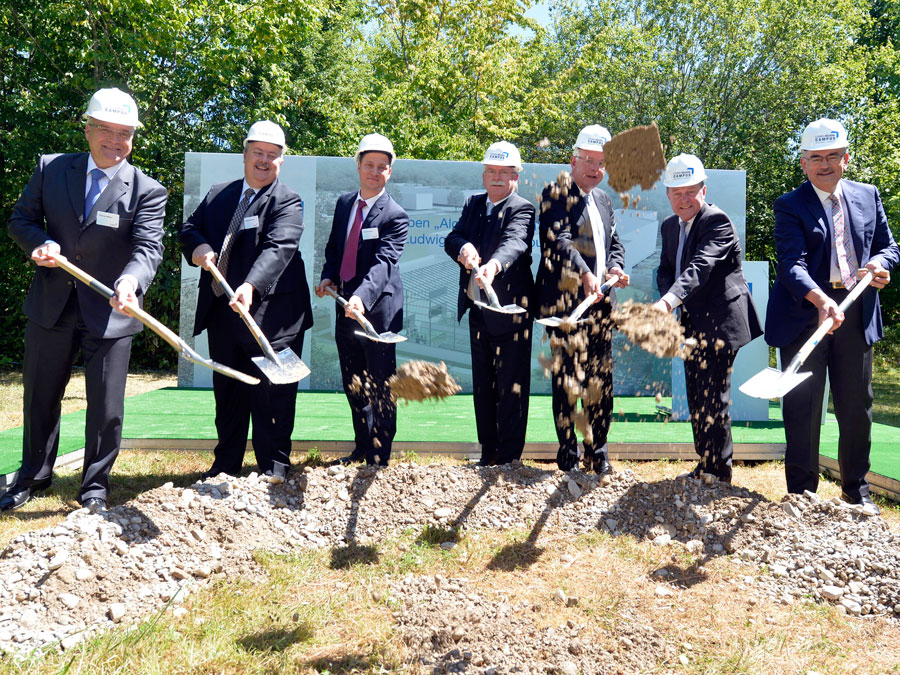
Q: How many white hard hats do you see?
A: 7